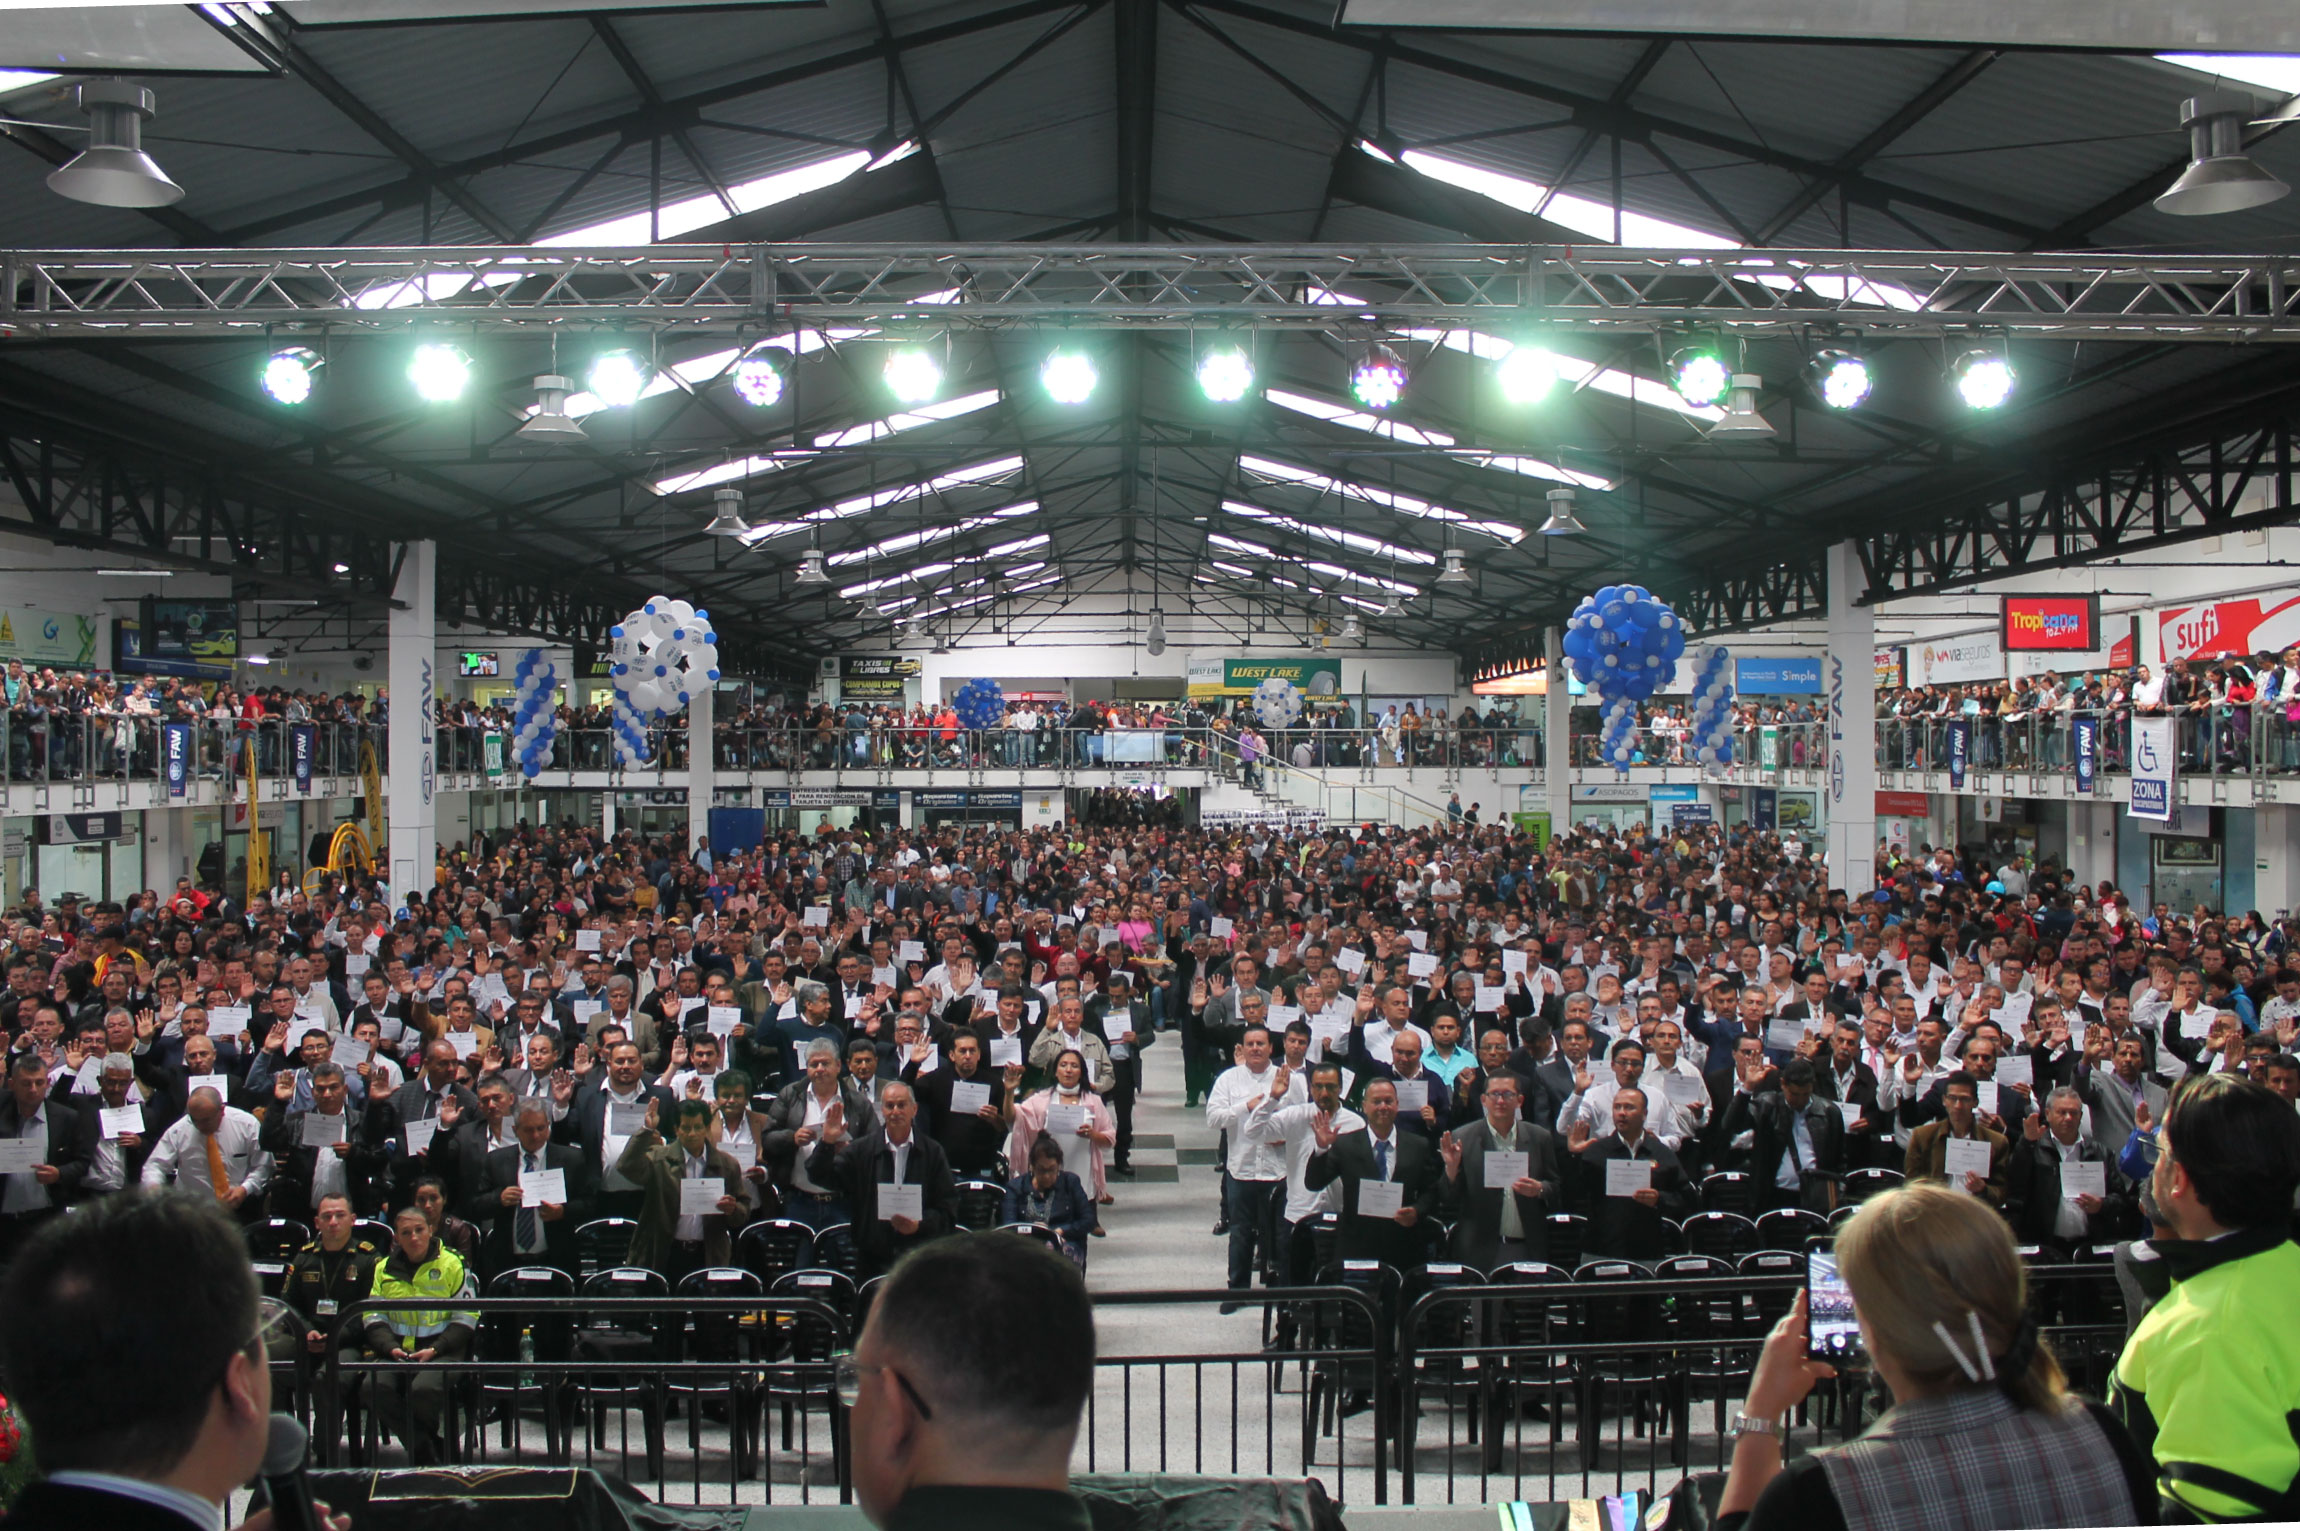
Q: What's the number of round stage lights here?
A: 12